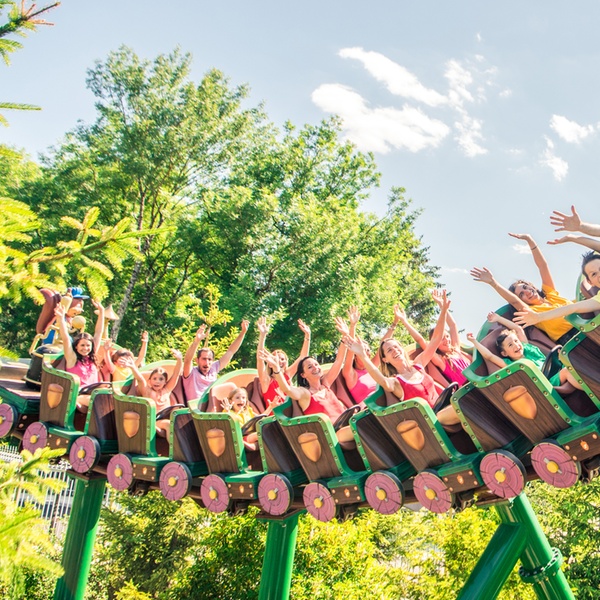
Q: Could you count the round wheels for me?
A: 12